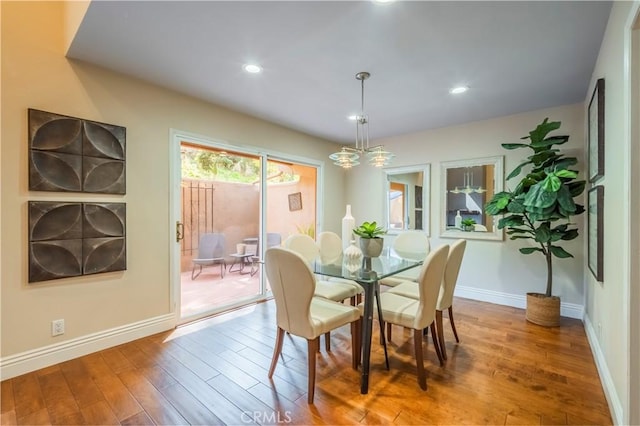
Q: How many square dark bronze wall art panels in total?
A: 2